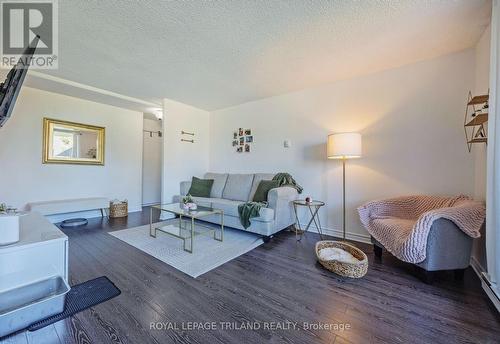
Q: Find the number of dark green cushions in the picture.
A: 2